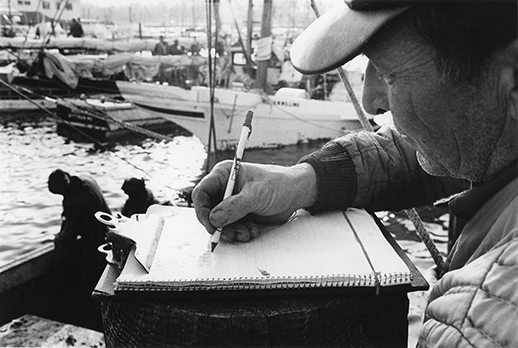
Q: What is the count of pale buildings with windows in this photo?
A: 1